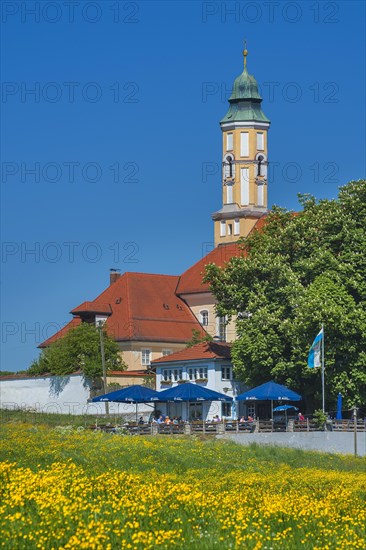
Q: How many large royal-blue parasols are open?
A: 3